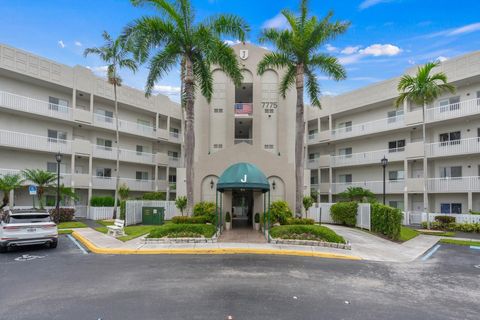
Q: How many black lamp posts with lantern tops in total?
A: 2